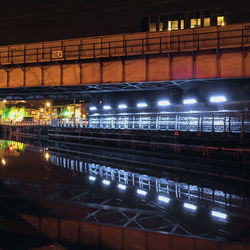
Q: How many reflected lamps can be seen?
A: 7